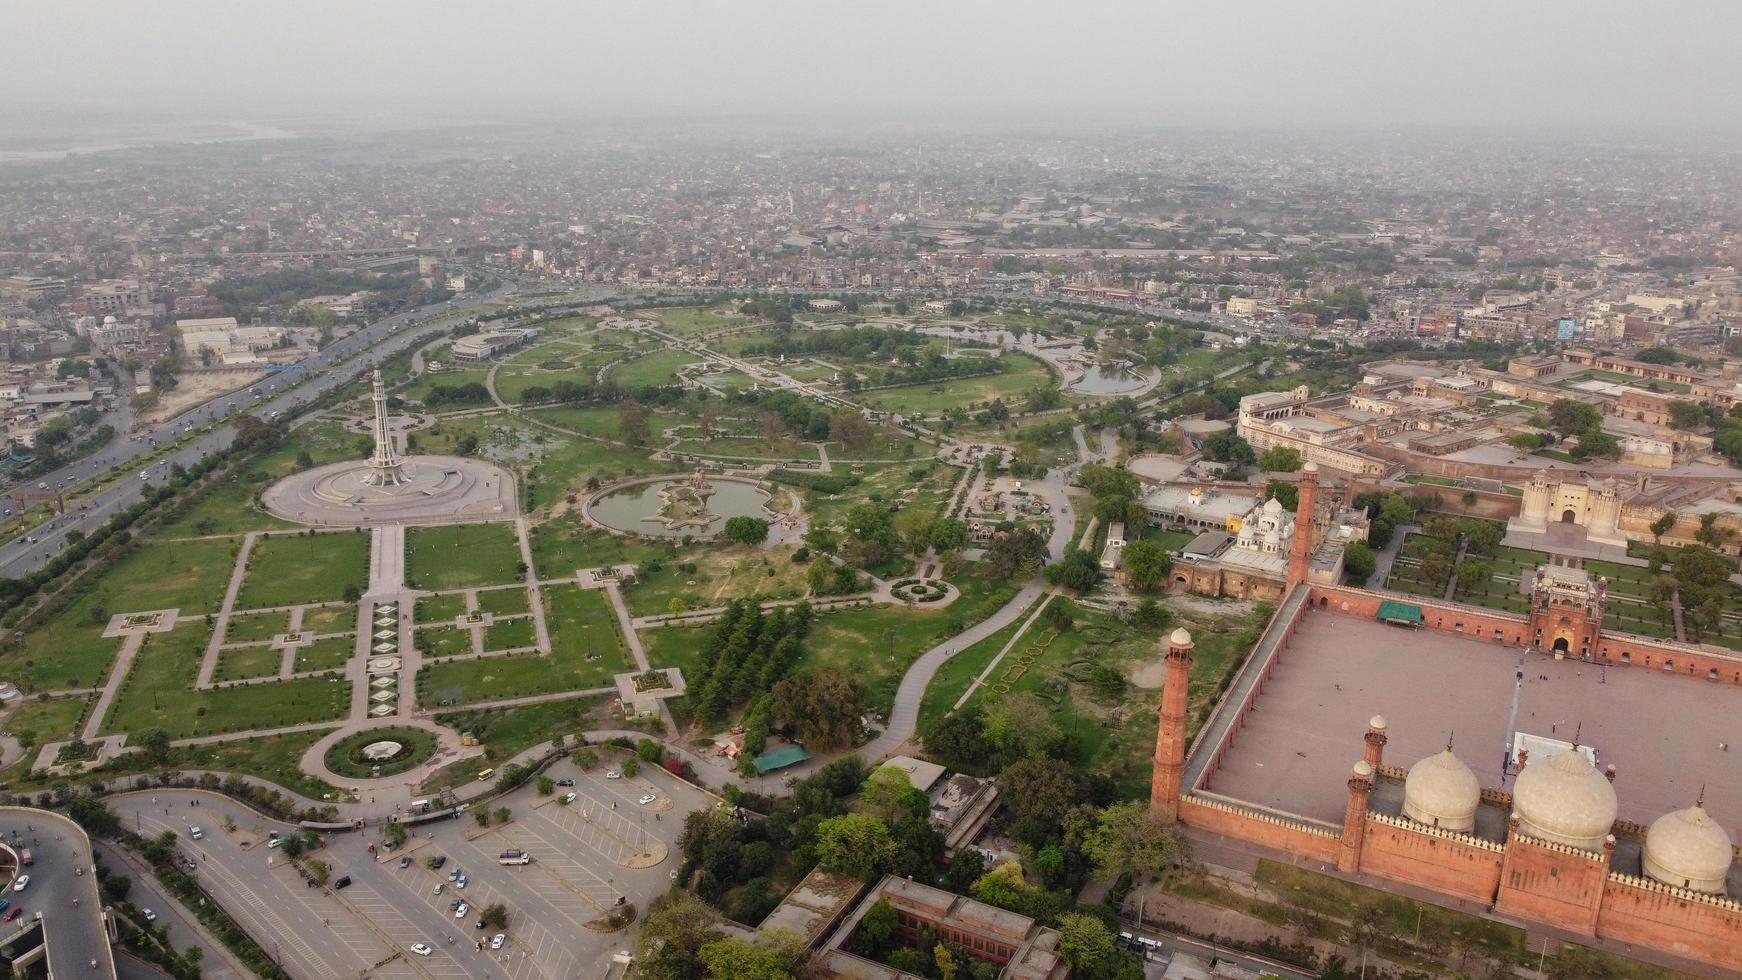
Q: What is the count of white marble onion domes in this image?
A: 3